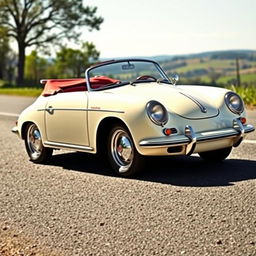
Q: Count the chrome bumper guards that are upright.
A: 2